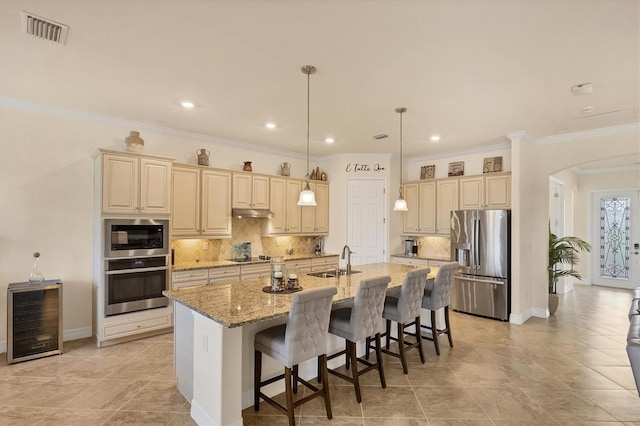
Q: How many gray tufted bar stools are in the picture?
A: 4